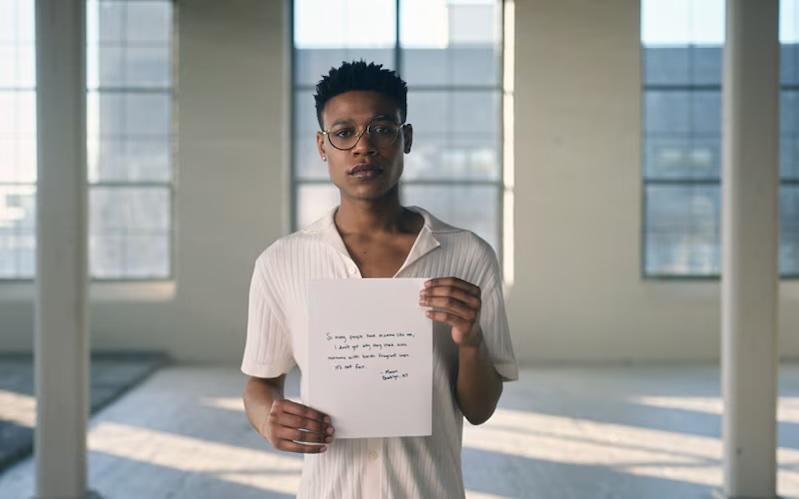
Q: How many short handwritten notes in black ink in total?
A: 1